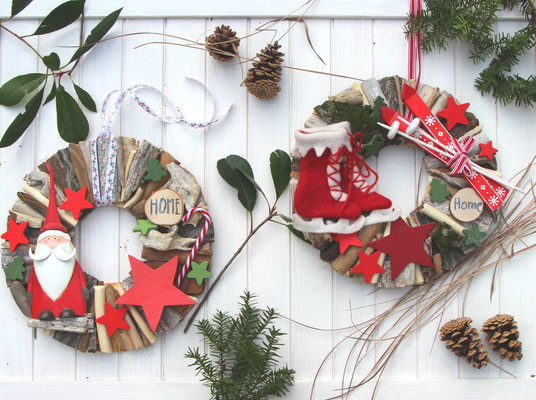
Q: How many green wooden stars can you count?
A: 4